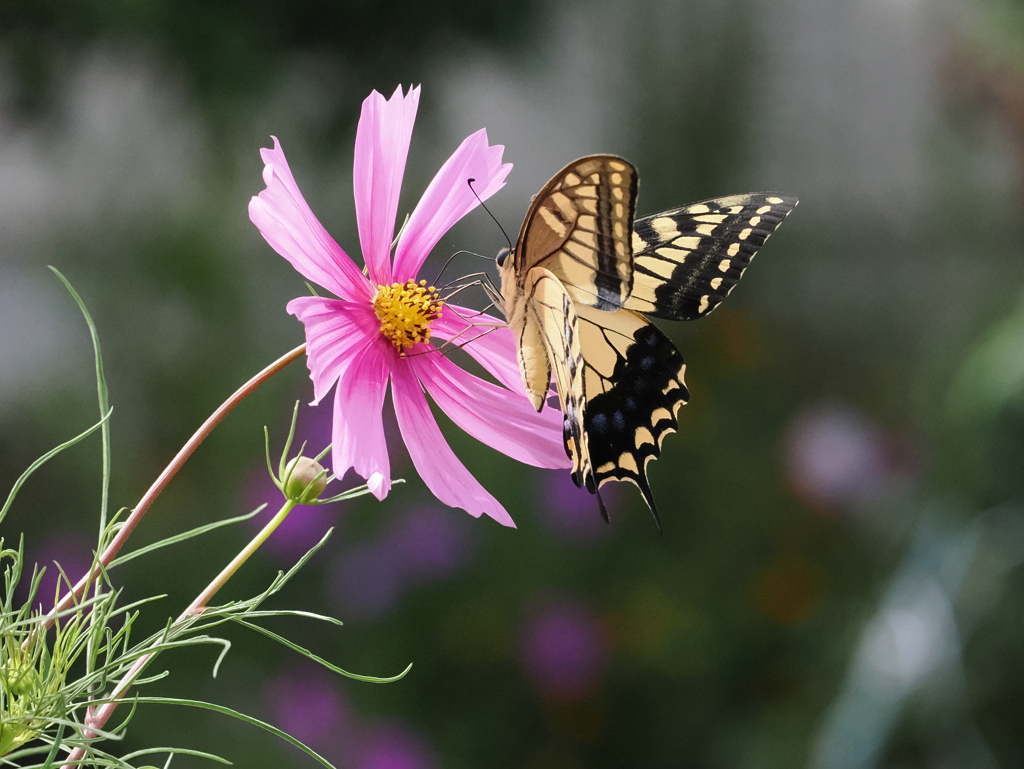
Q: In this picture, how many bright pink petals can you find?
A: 8